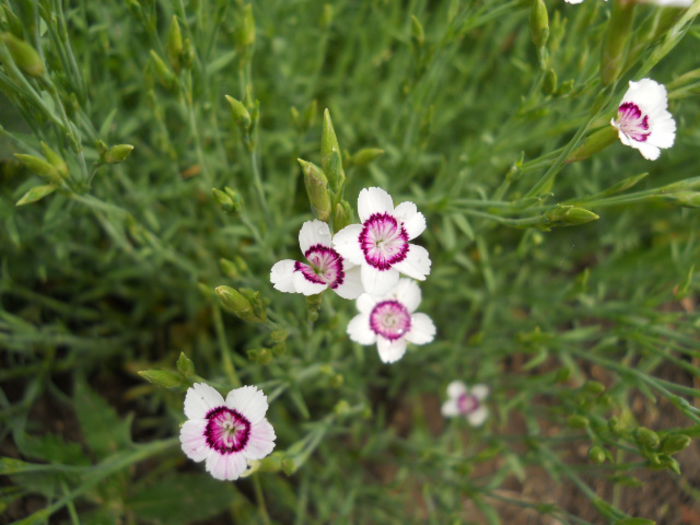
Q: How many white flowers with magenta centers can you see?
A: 6